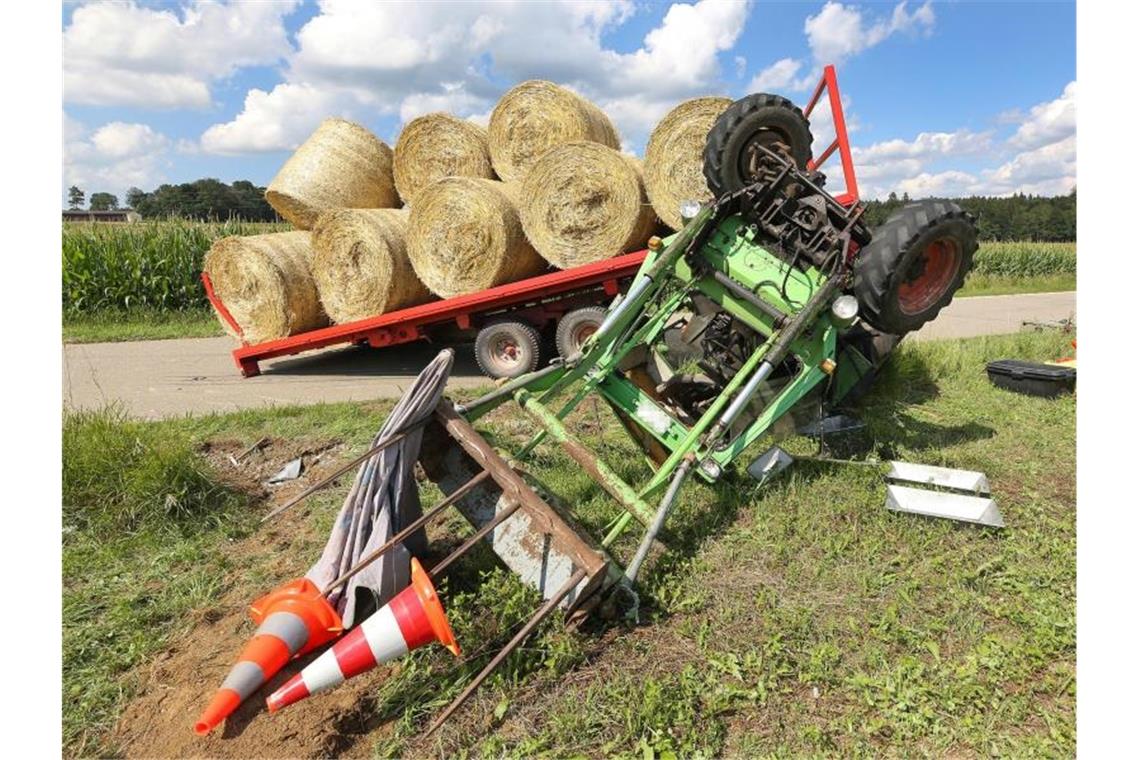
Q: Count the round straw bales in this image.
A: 8